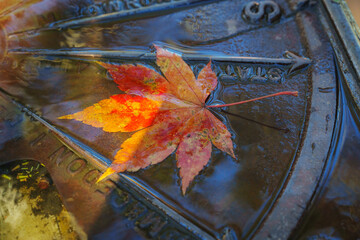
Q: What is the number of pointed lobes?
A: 7